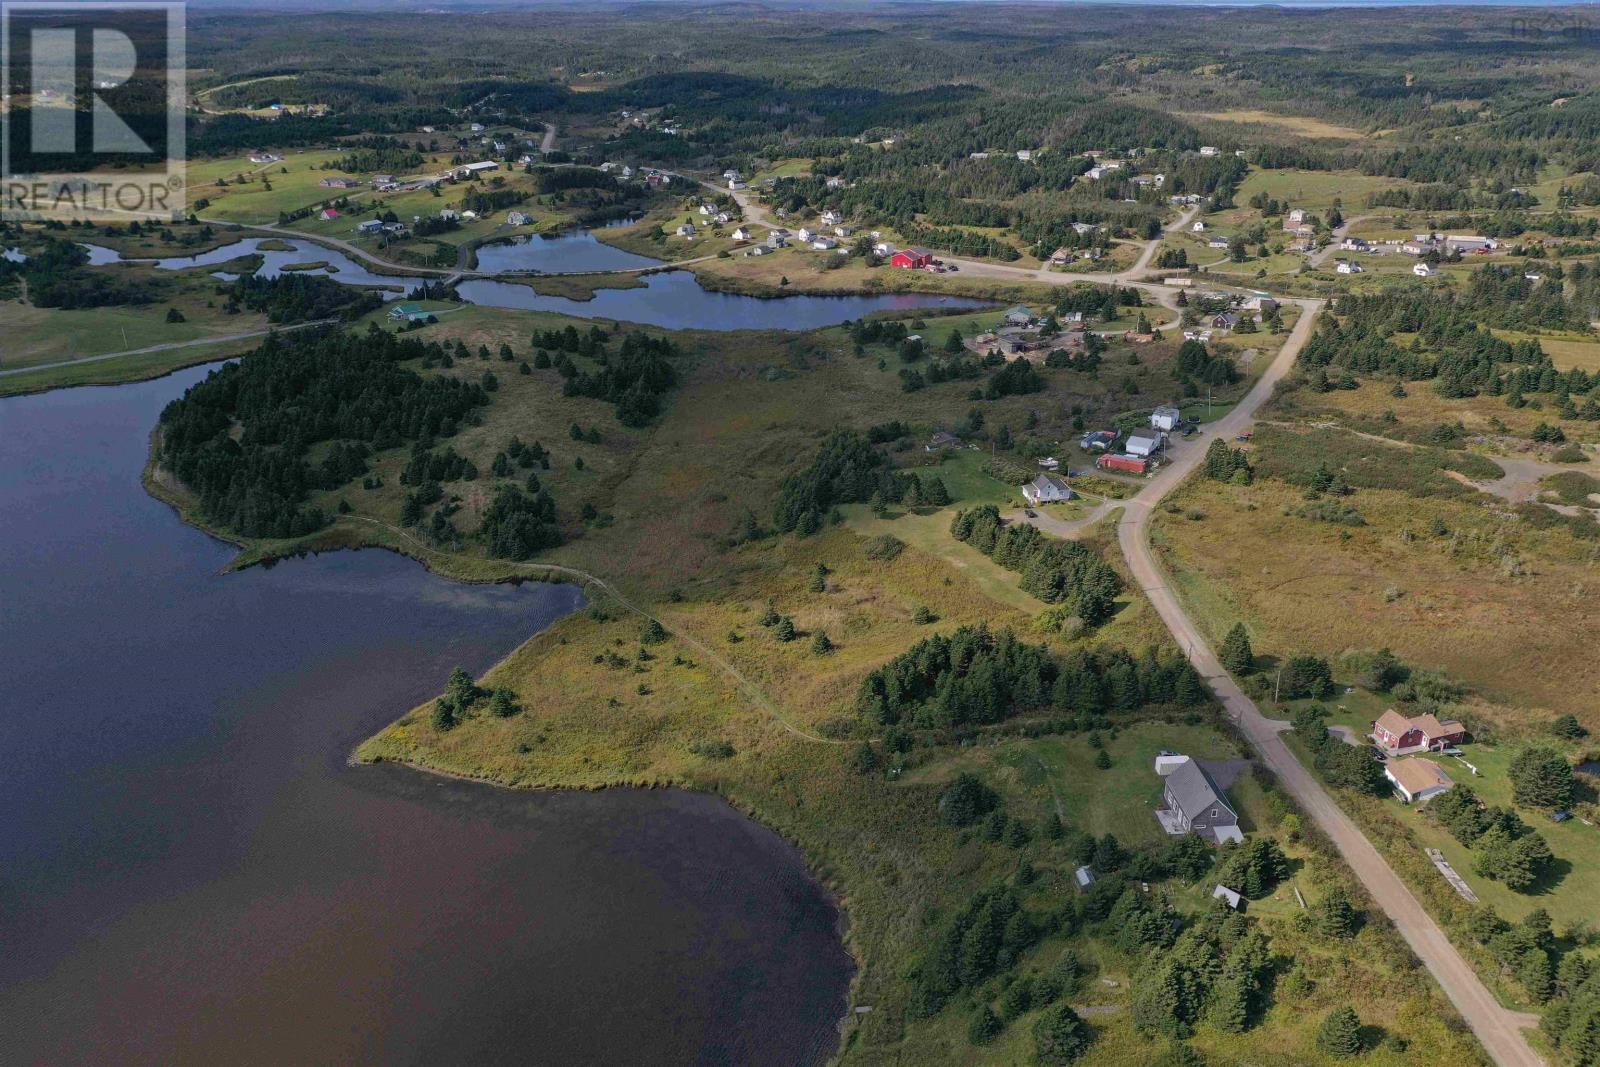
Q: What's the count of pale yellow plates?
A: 0